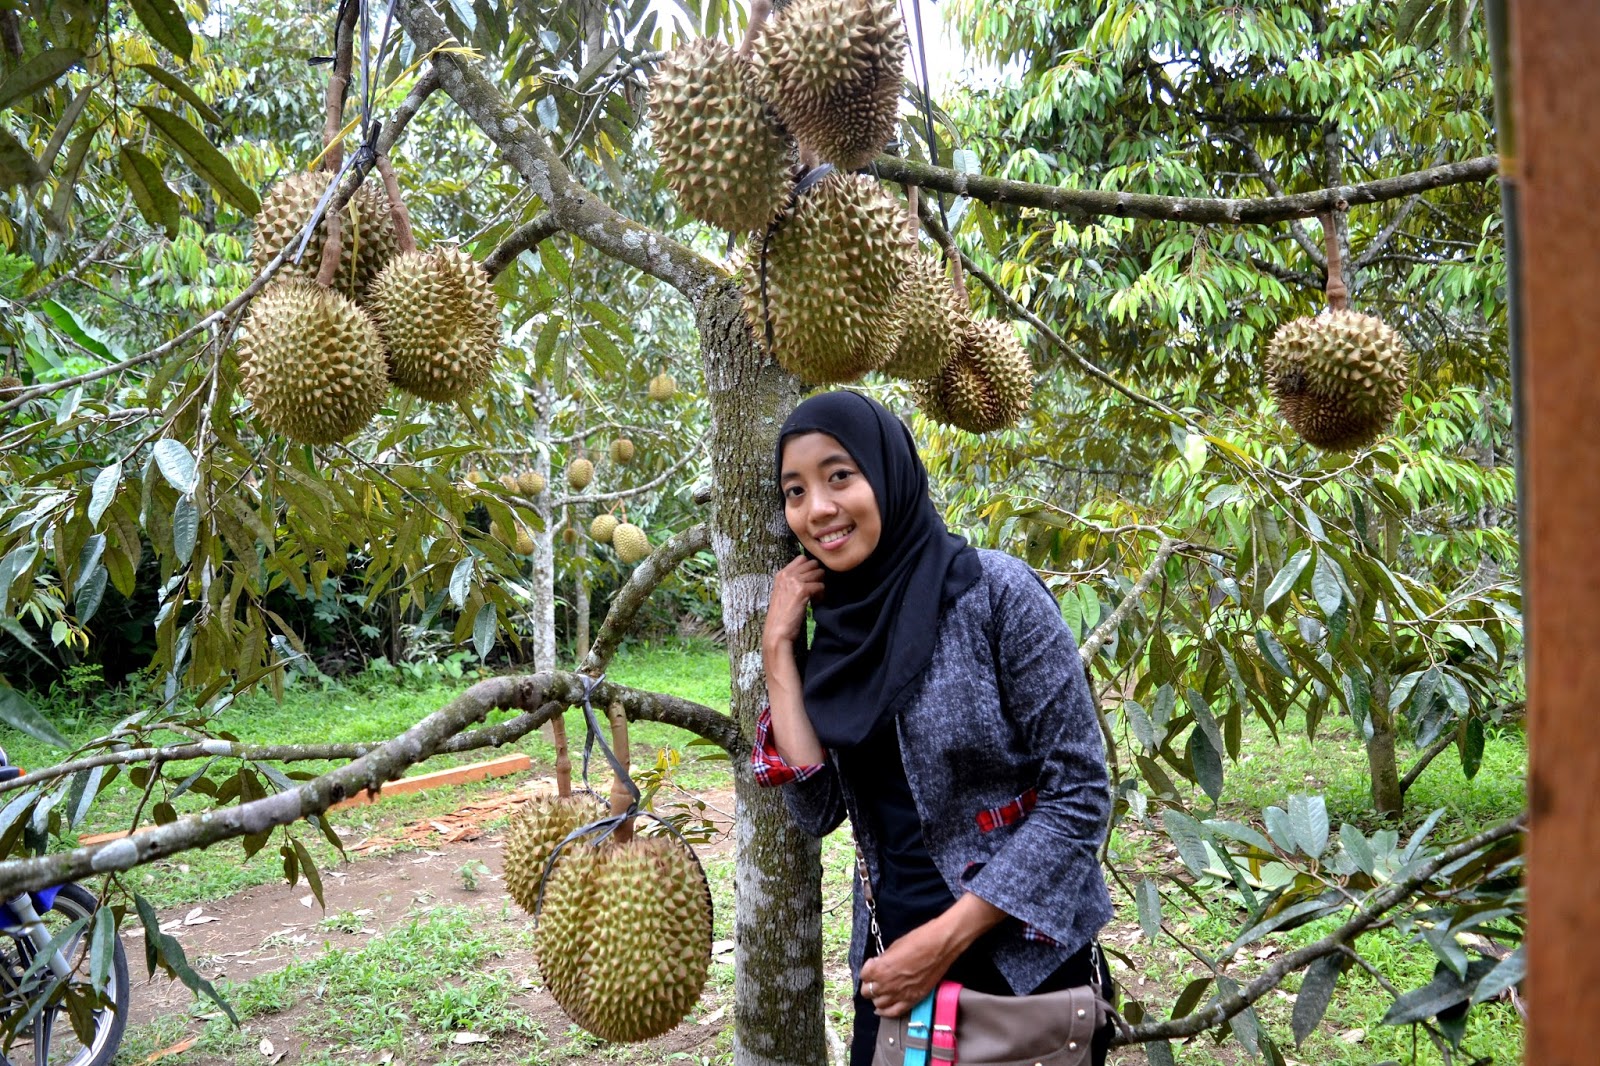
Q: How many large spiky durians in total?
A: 11